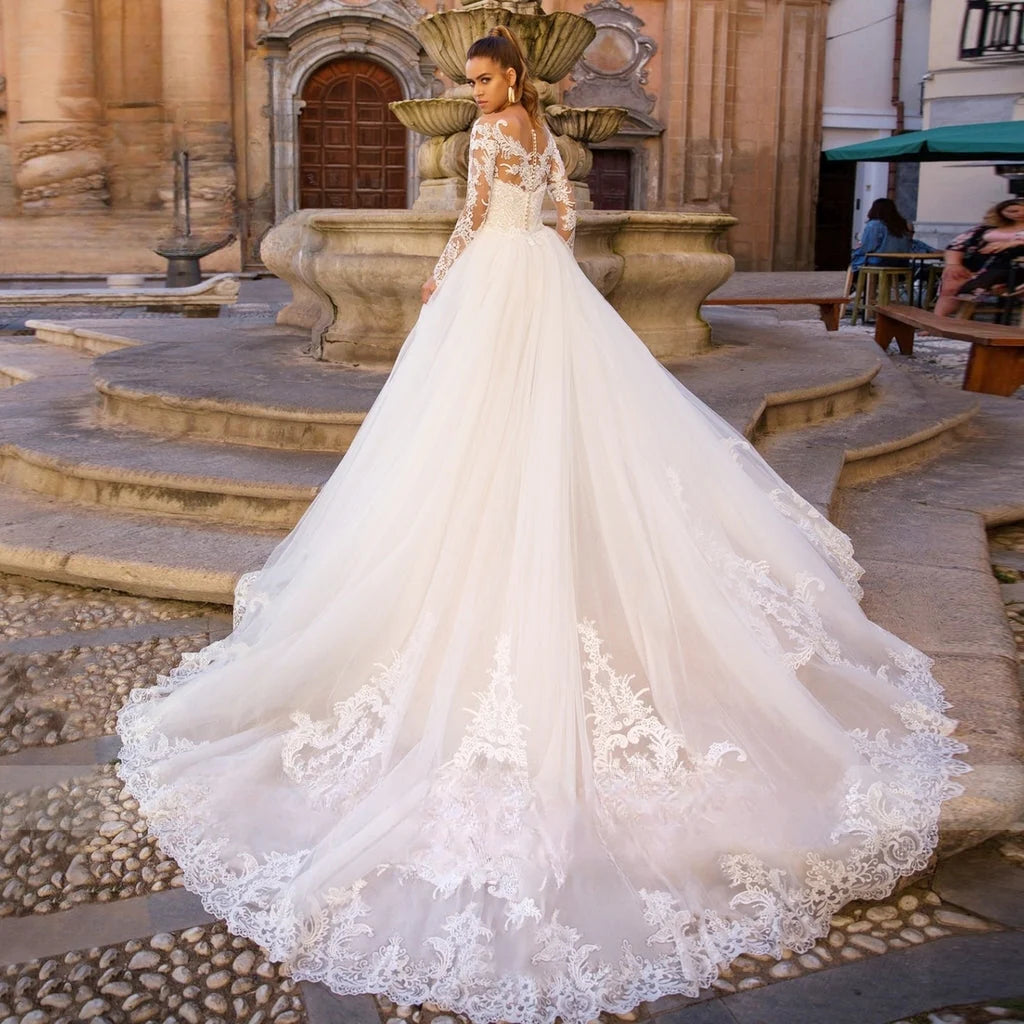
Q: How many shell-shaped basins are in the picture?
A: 3